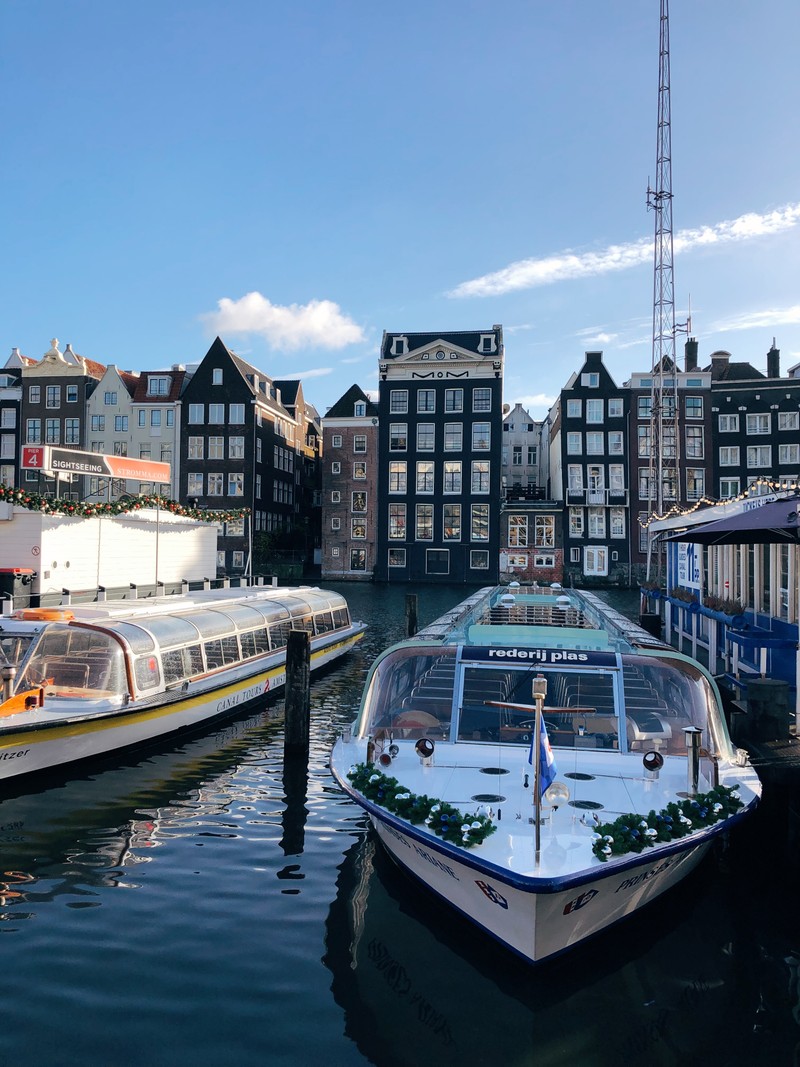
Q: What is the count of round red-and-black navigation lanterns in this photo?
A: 2